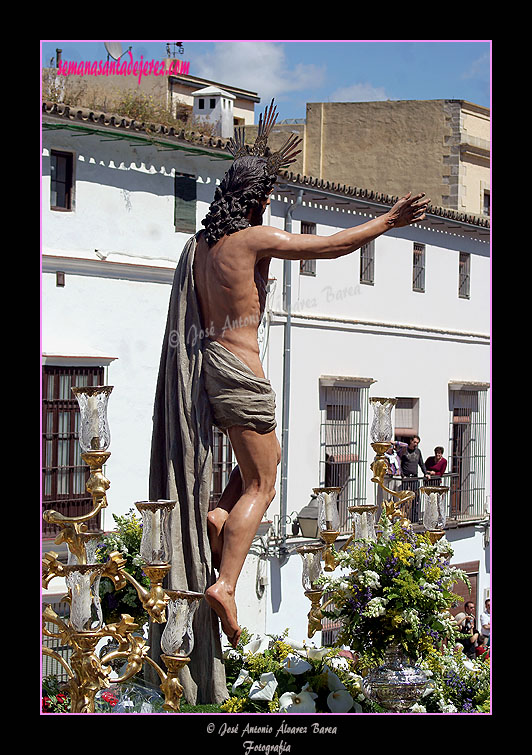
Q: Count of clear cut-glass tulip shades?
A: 10